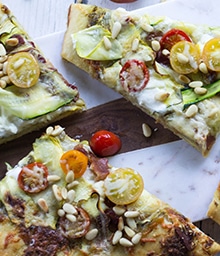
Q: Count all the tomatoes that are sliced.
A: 9